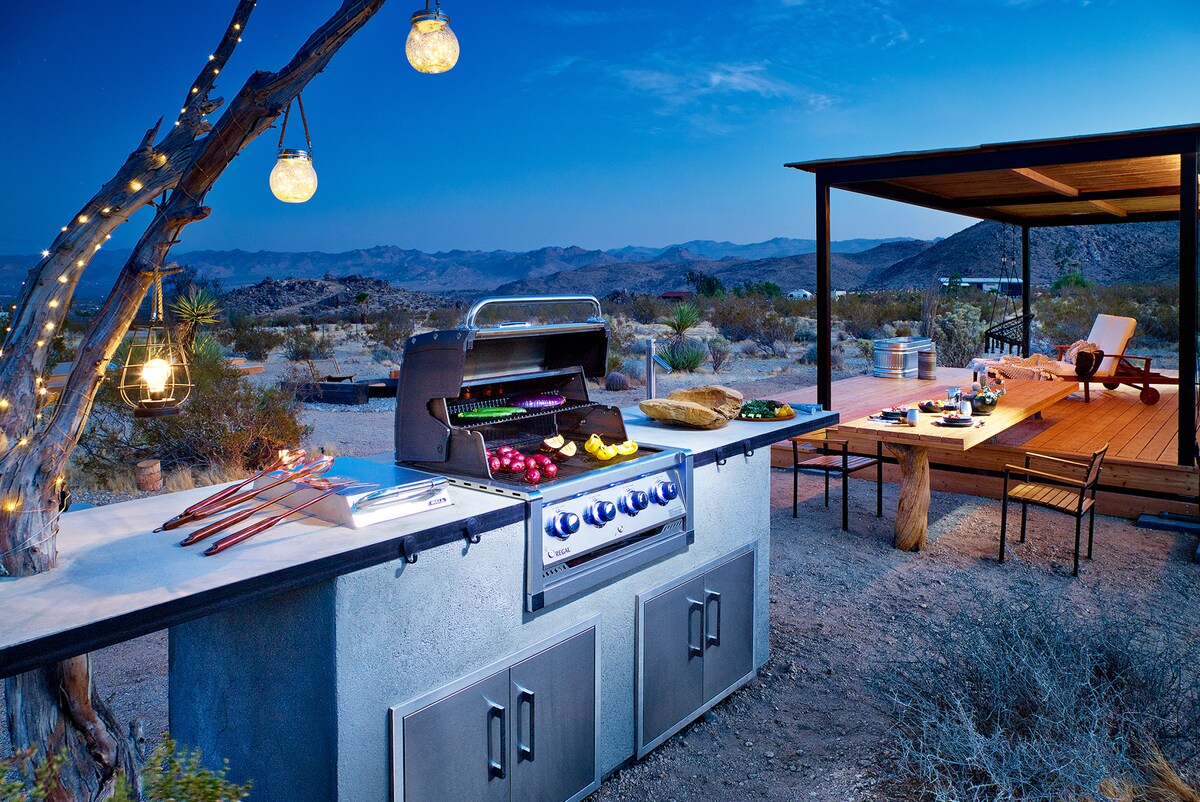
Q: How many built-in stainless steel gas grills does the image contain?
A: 1